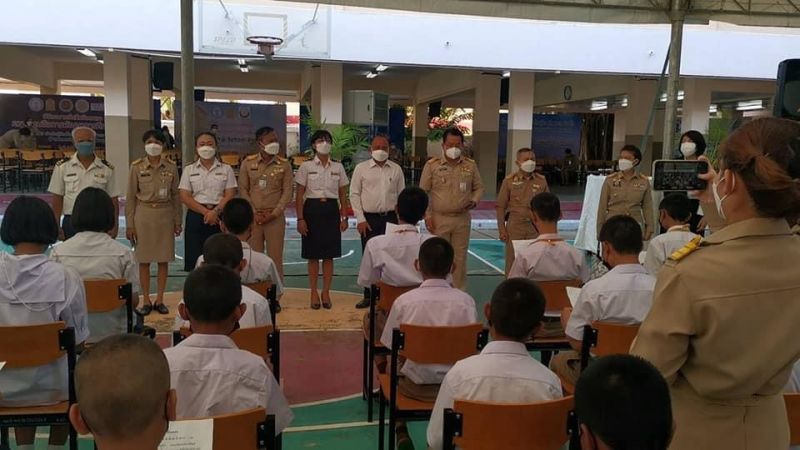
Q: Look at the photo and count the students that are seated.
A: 13